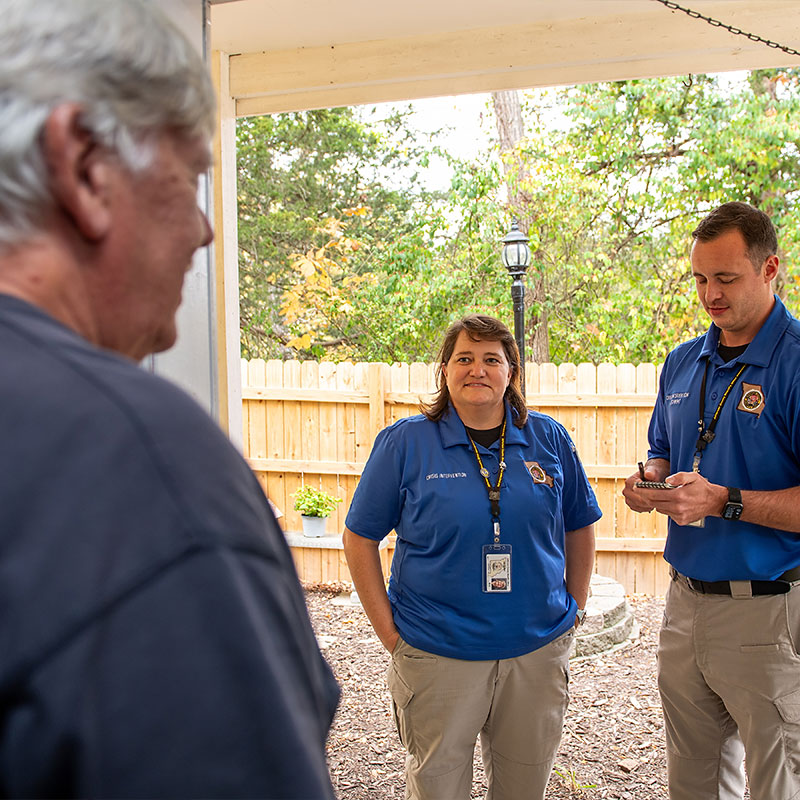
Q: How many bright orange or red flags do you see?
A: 0